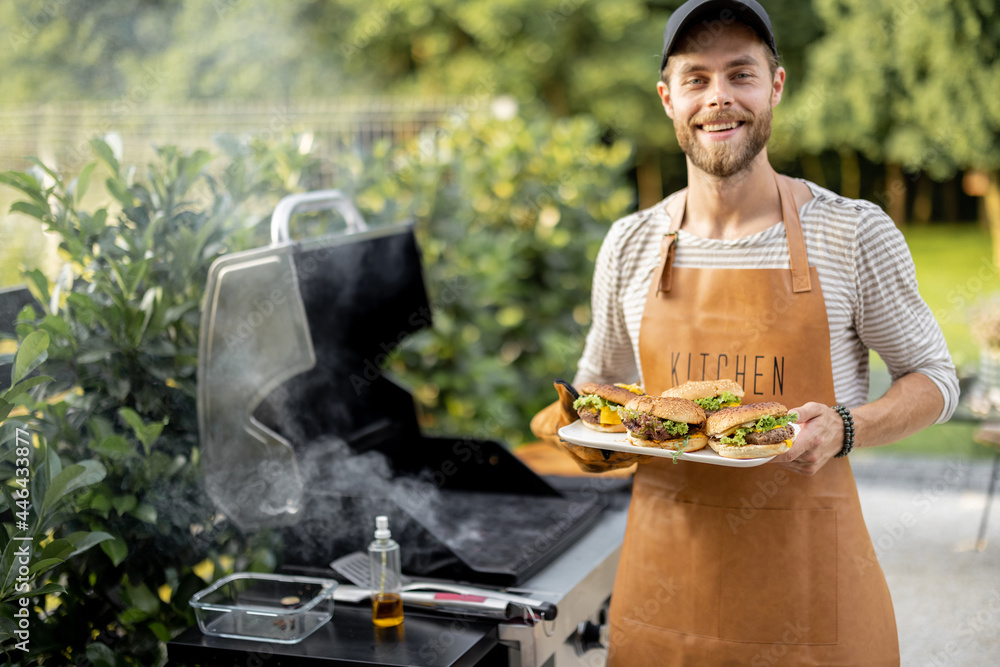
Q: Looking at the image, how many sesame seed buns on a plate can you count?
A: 4